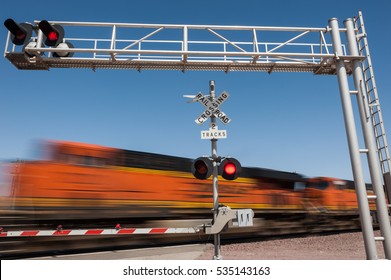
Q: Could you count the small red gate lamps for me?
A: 3